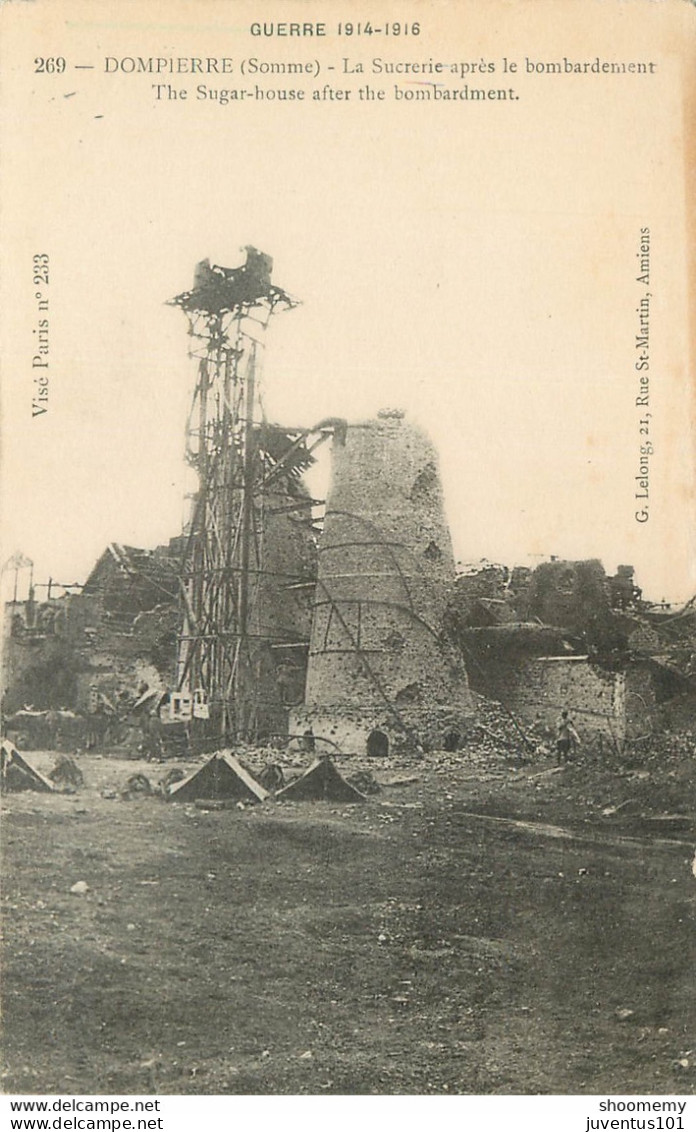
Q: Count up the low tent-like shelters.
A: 3